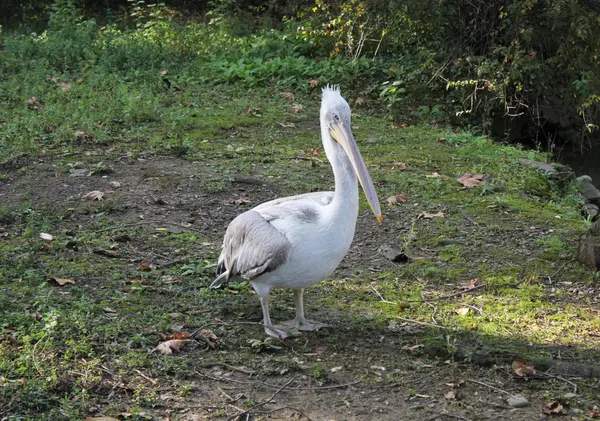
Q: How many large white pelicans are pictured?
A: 1